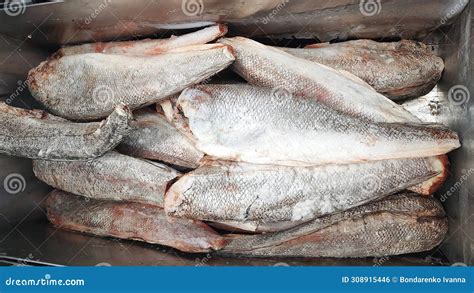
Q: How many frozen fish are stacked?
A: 11